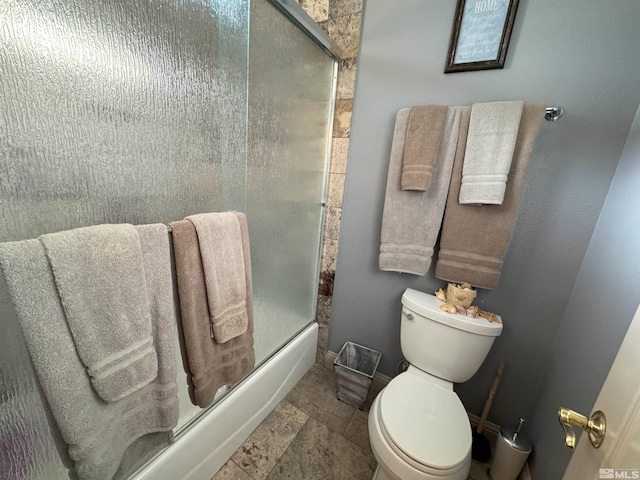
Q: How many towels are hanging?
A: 8